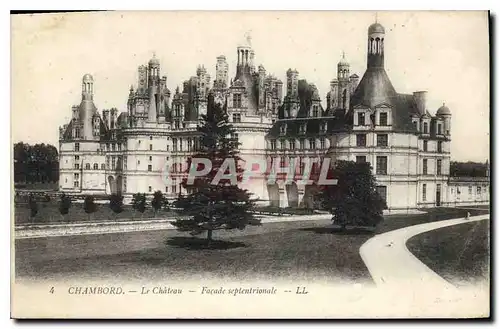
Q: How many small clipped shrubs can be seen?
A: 6